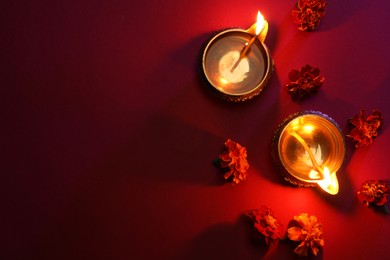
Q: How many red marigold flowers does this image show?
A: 7